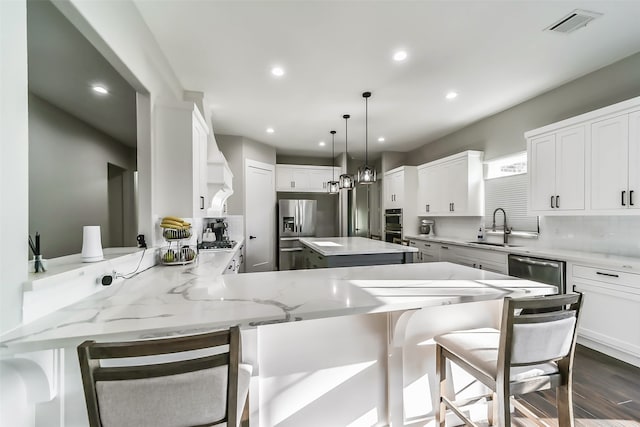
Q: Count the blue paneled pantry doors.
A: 0